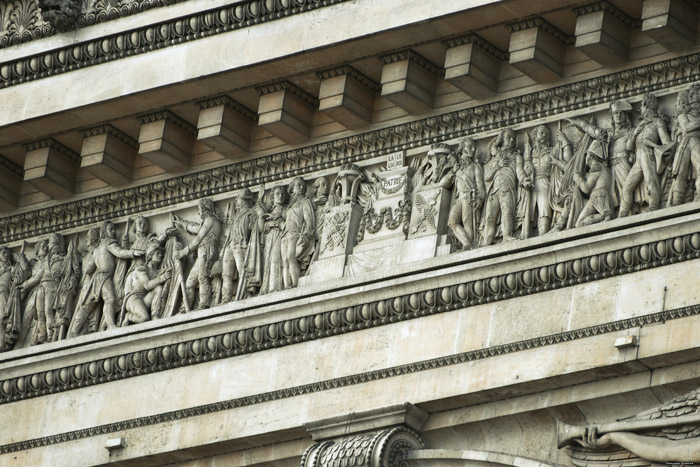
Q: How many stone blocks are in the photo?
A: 12